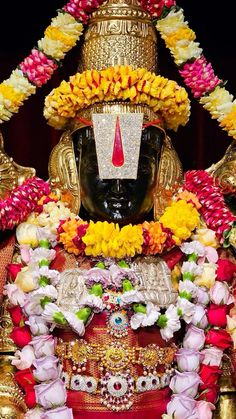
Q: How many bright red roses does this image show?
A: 10